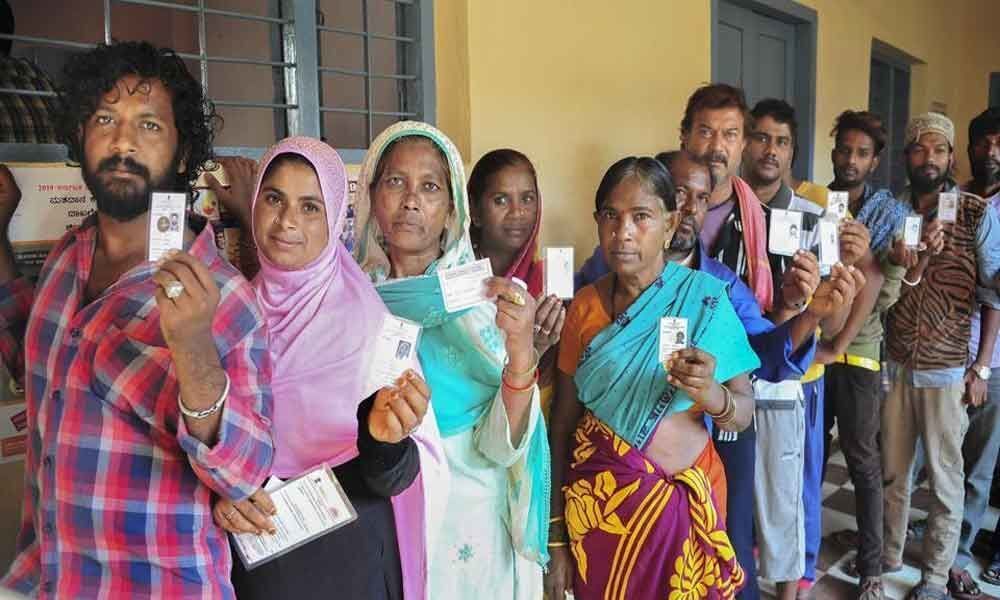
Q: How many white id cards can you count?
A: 10